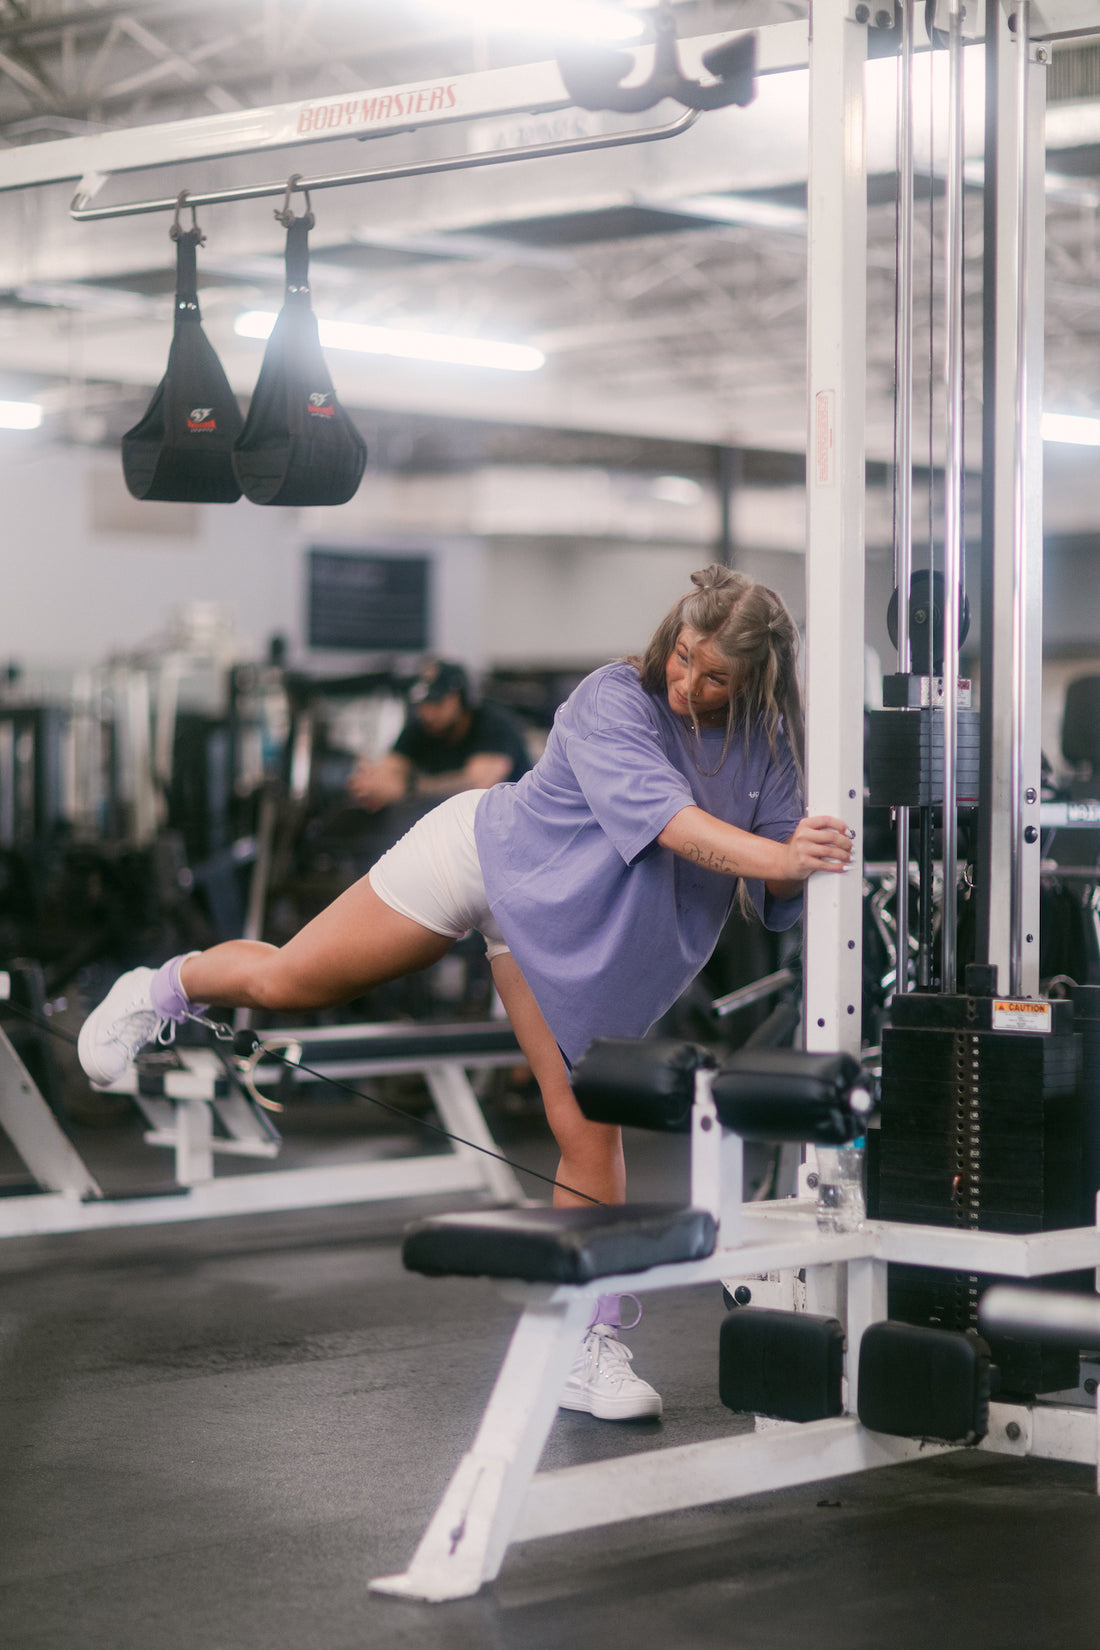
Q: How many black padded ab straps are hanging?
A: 2